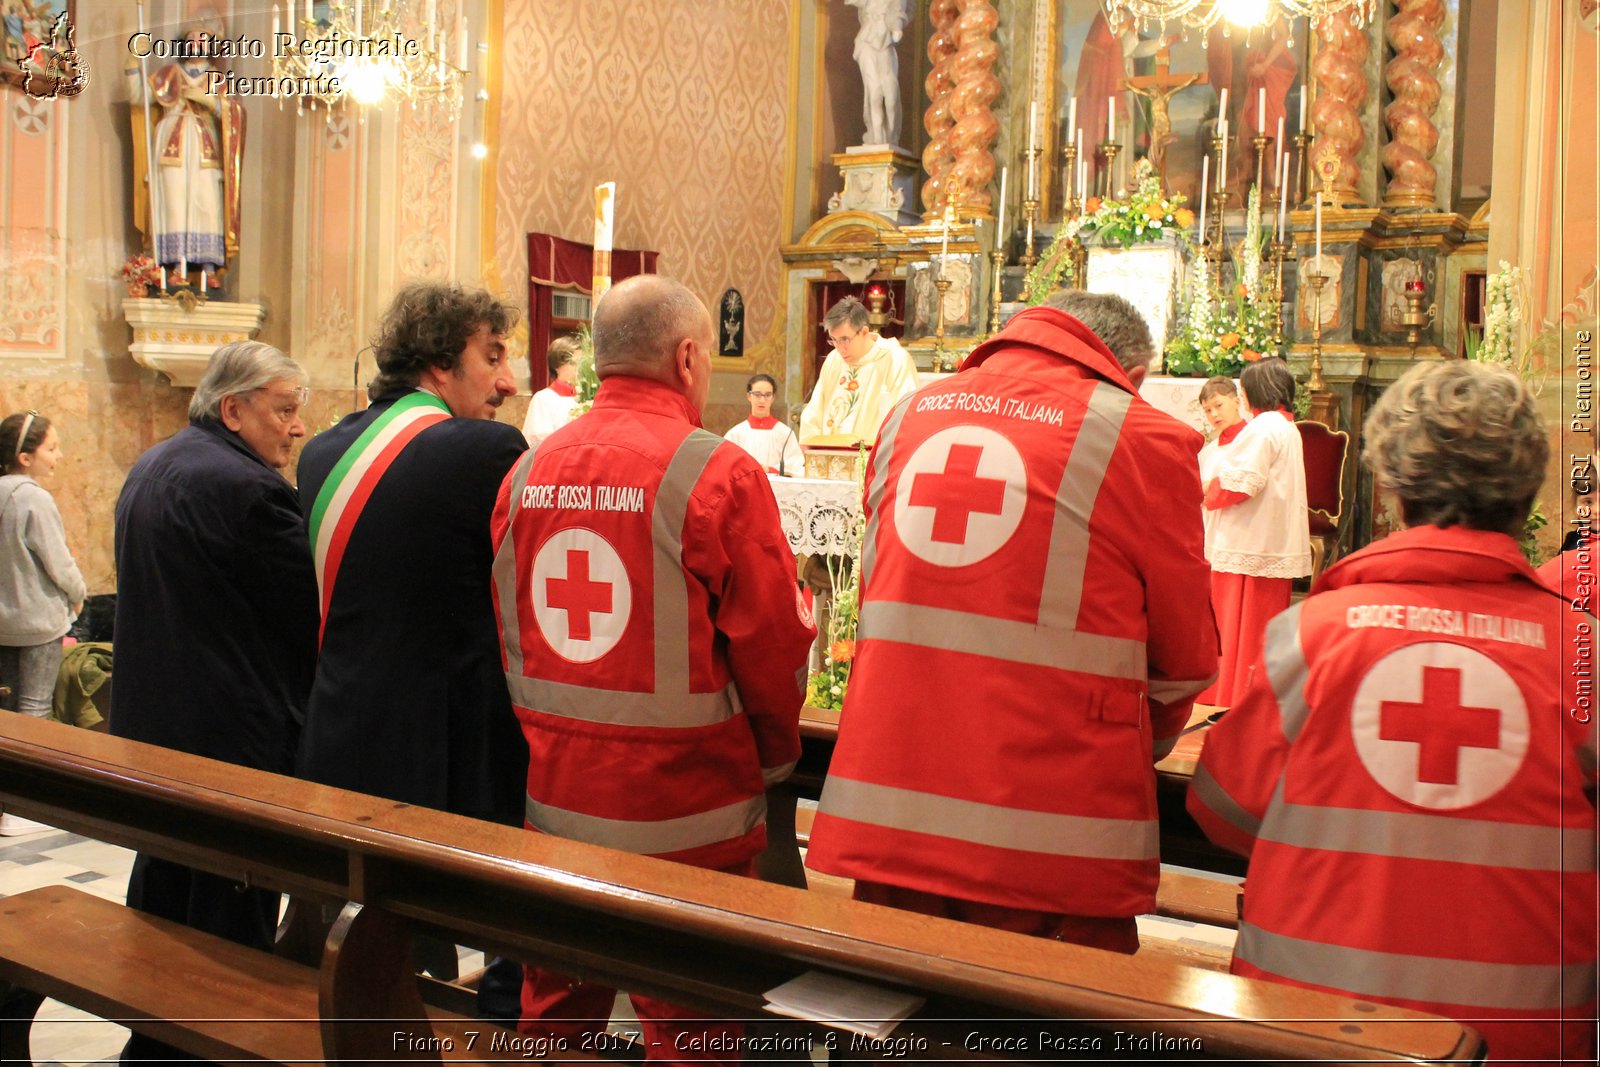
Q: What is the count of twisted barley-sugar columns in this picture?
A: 4